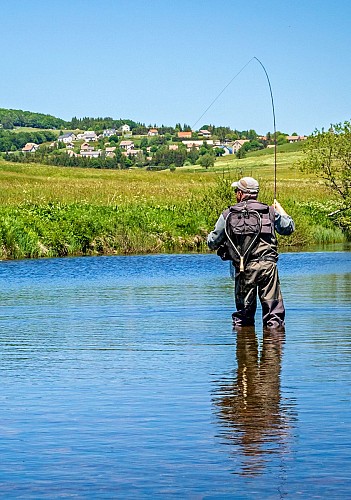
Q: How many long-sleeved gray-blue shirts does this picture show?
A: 1